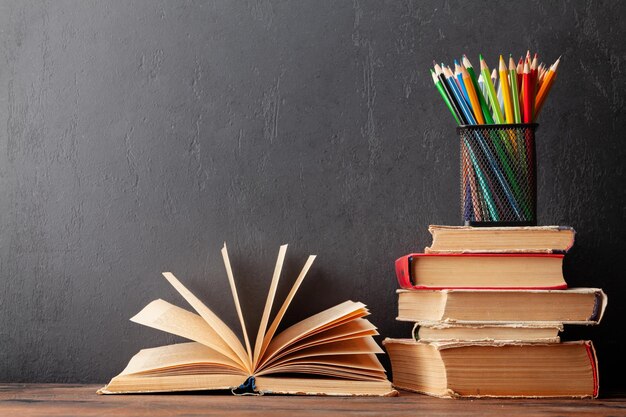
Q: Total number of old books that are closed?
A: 5